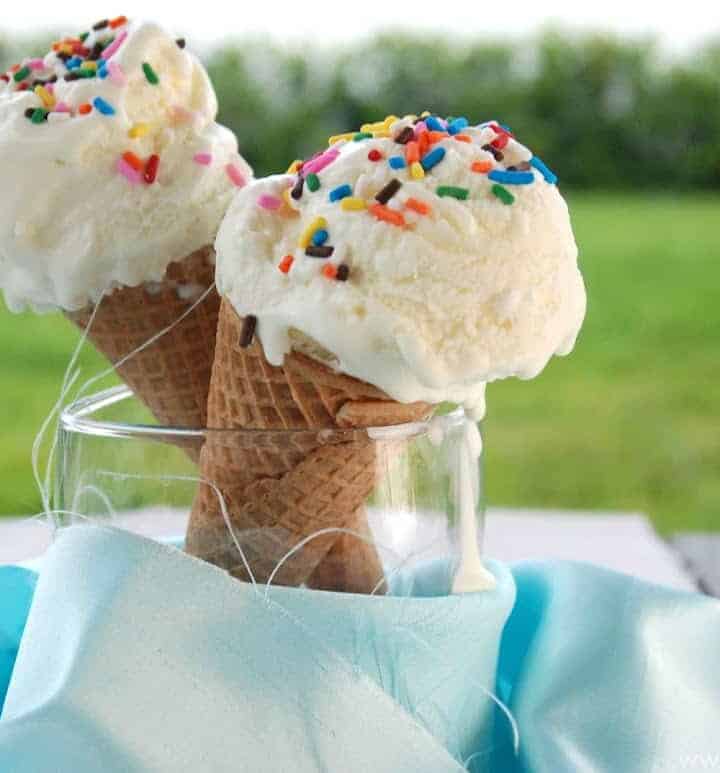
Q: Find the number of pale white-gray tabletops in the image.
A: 1